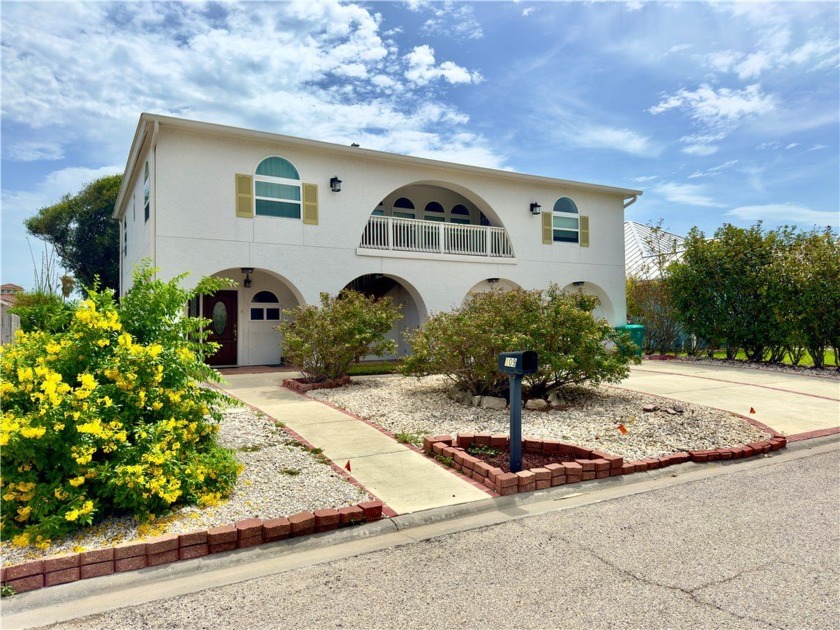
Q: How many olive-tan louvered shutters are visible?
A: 4